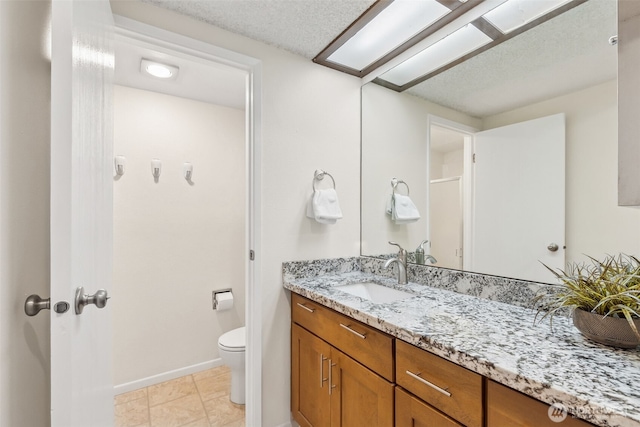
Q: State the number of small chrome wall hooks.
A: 3